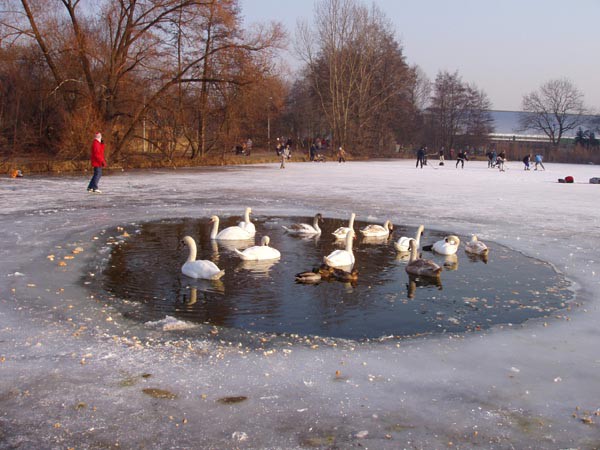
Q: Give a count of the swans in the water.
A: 12